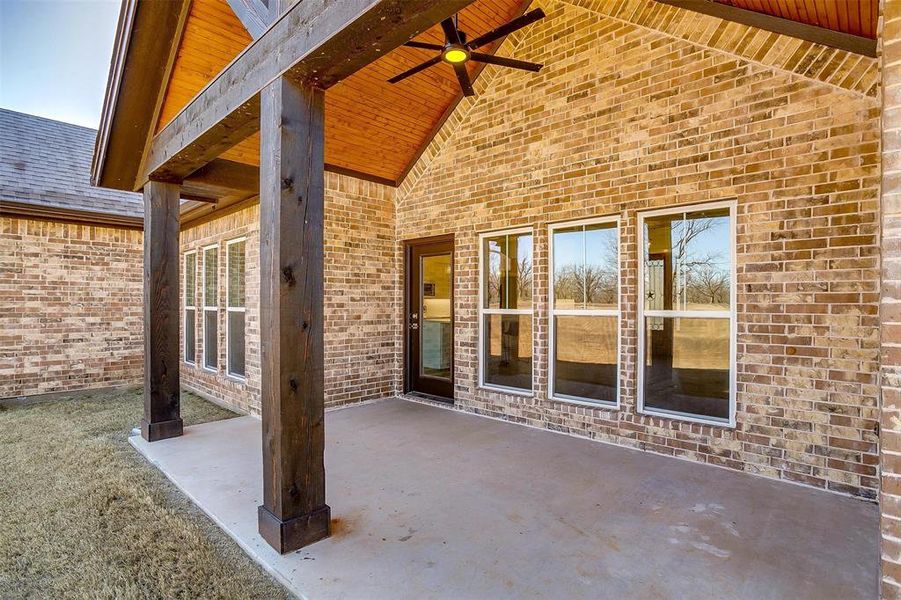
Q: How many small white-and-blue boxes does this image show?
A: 0